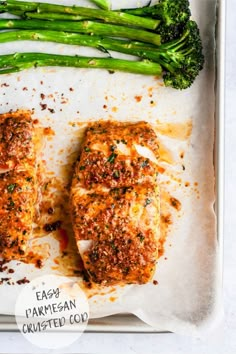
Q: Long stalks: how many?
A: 4